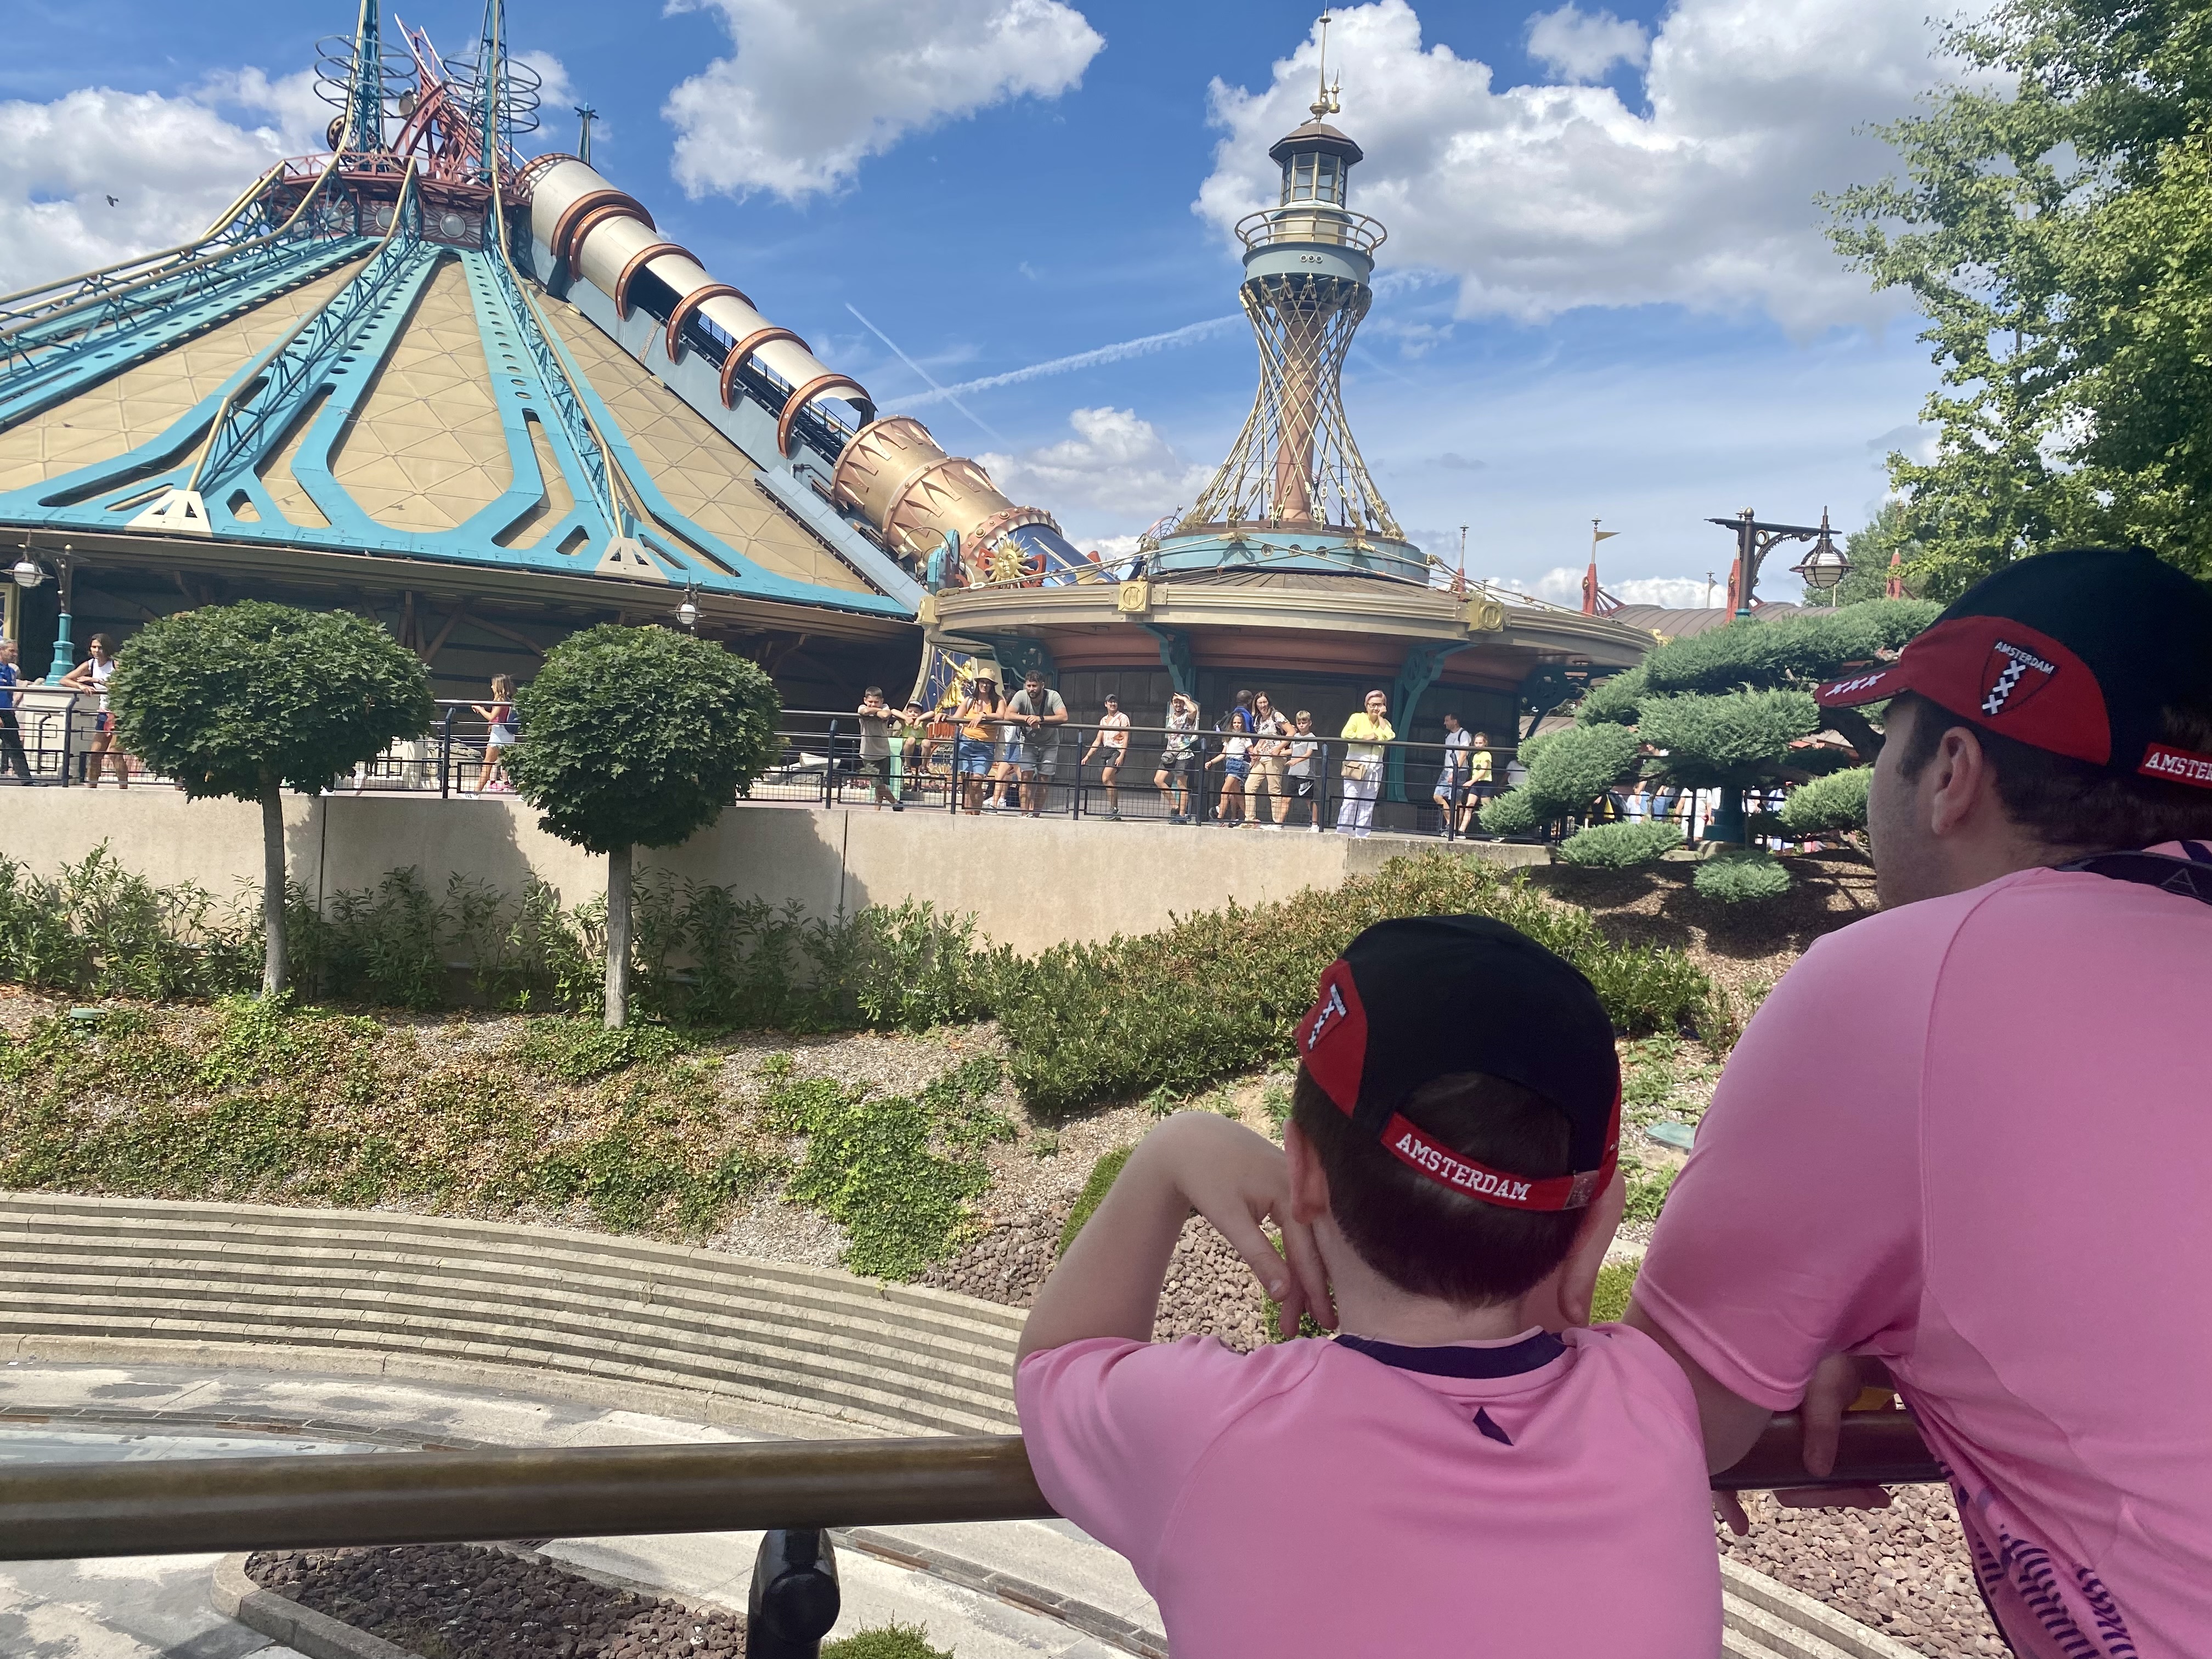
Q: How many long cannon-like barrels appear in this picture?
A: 1